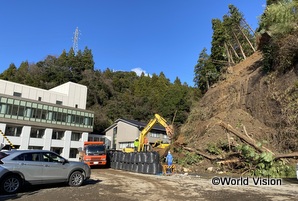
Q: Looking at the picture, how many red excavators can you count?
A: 0